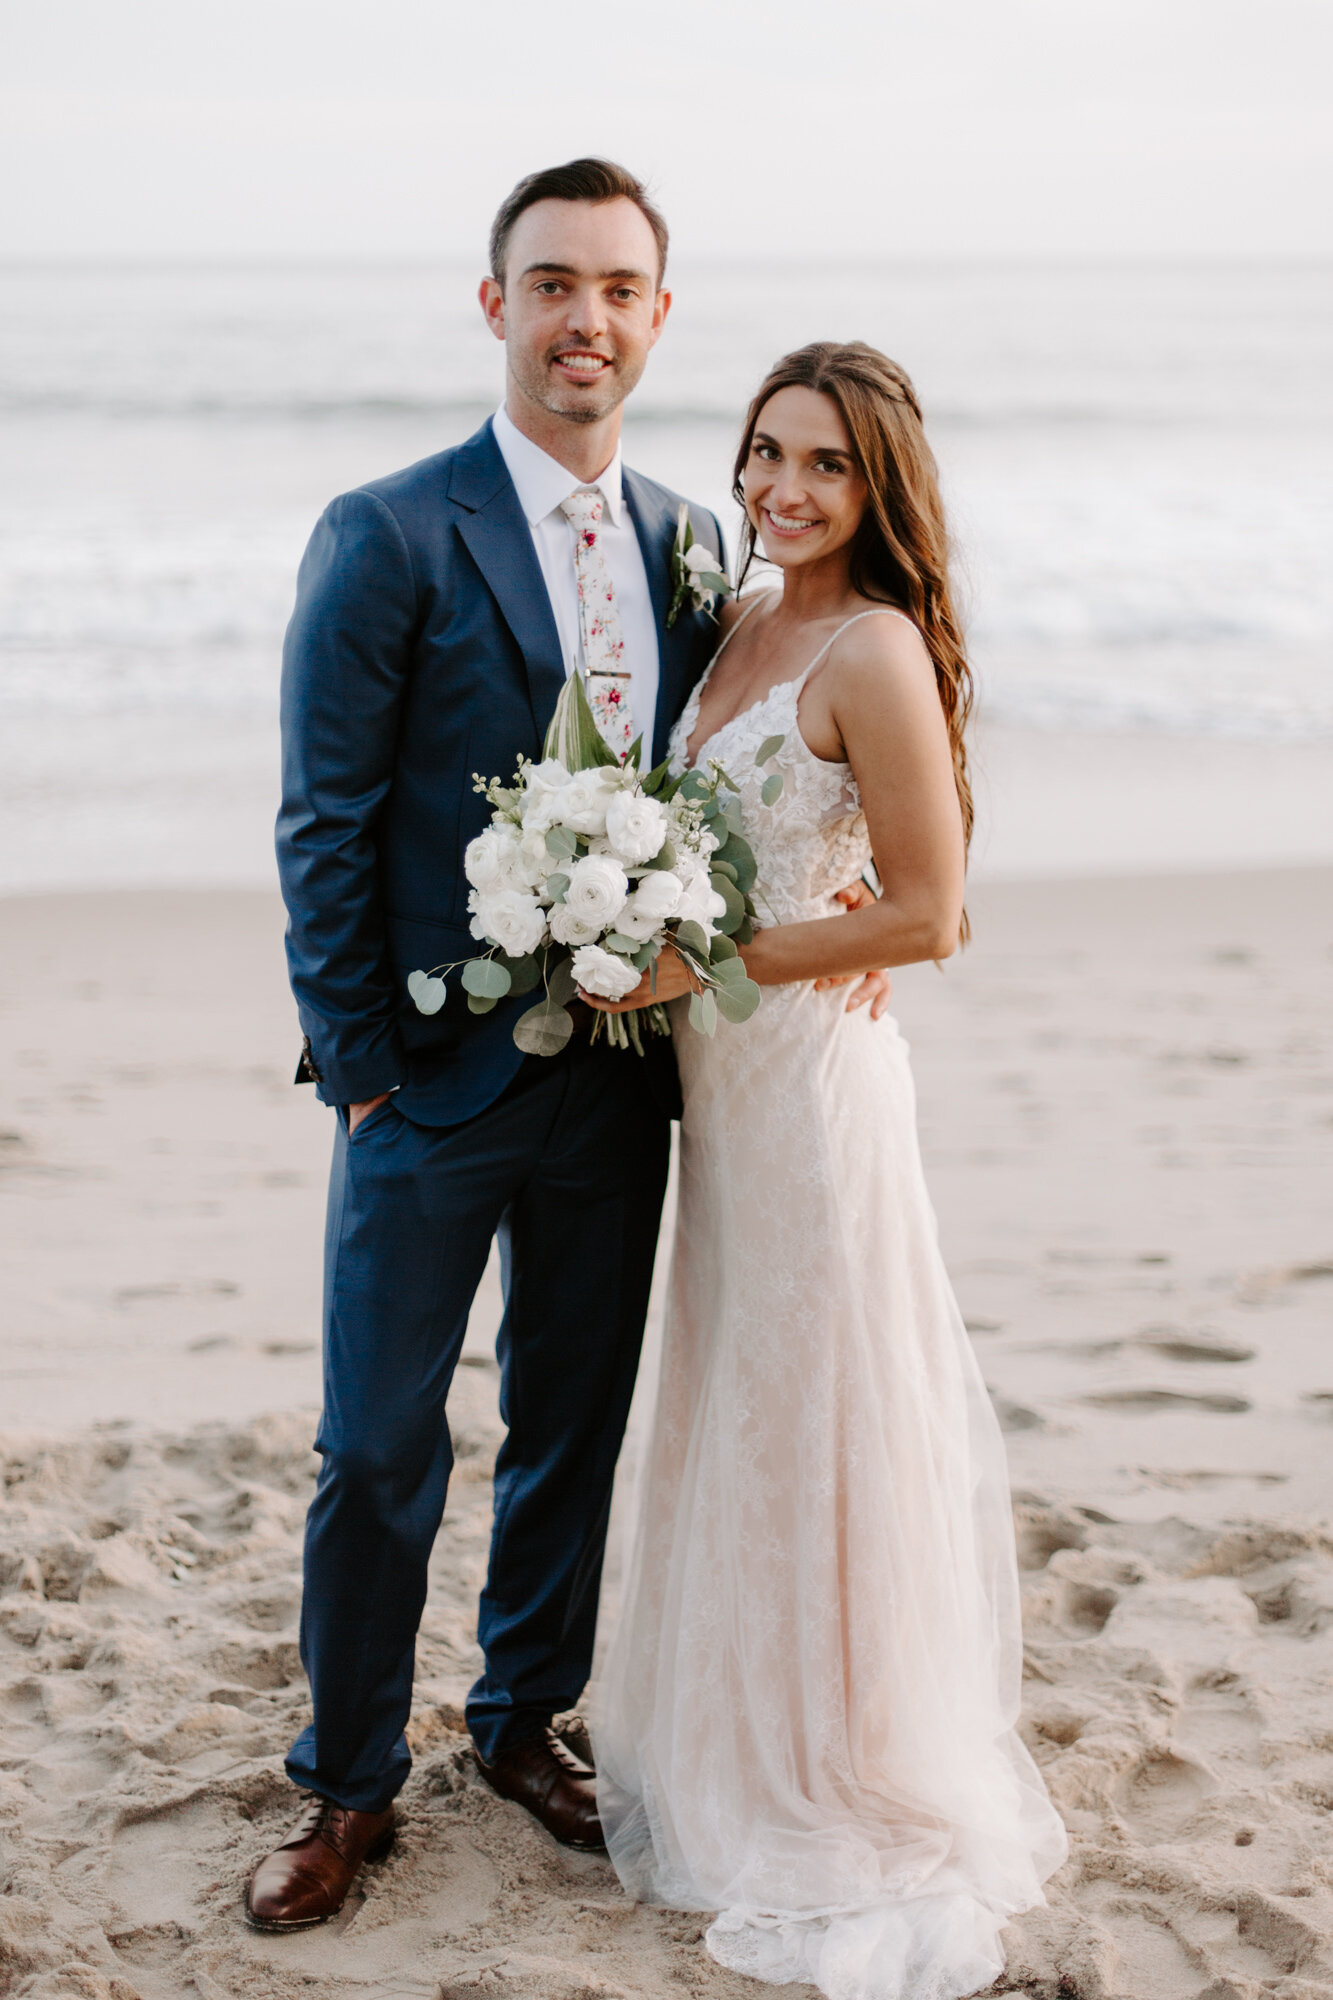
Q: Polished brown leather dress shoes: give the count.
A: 2